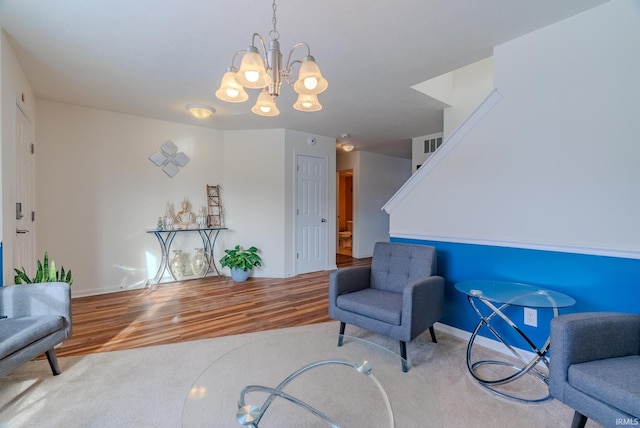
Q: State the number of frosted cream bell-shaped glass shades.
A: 5